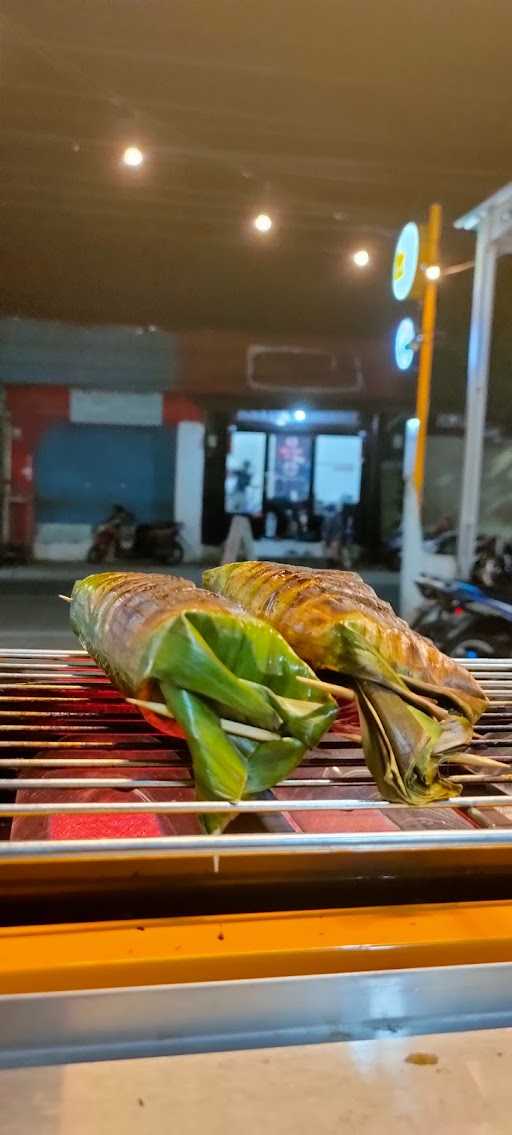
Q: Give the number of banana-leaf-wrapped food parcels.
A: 2